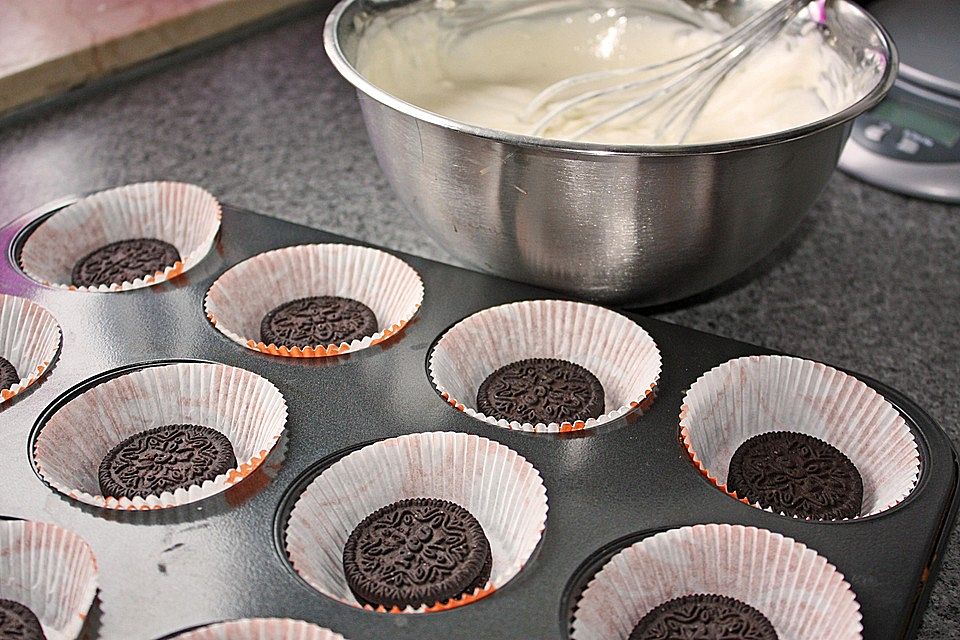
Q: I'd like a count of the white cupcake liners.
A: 10